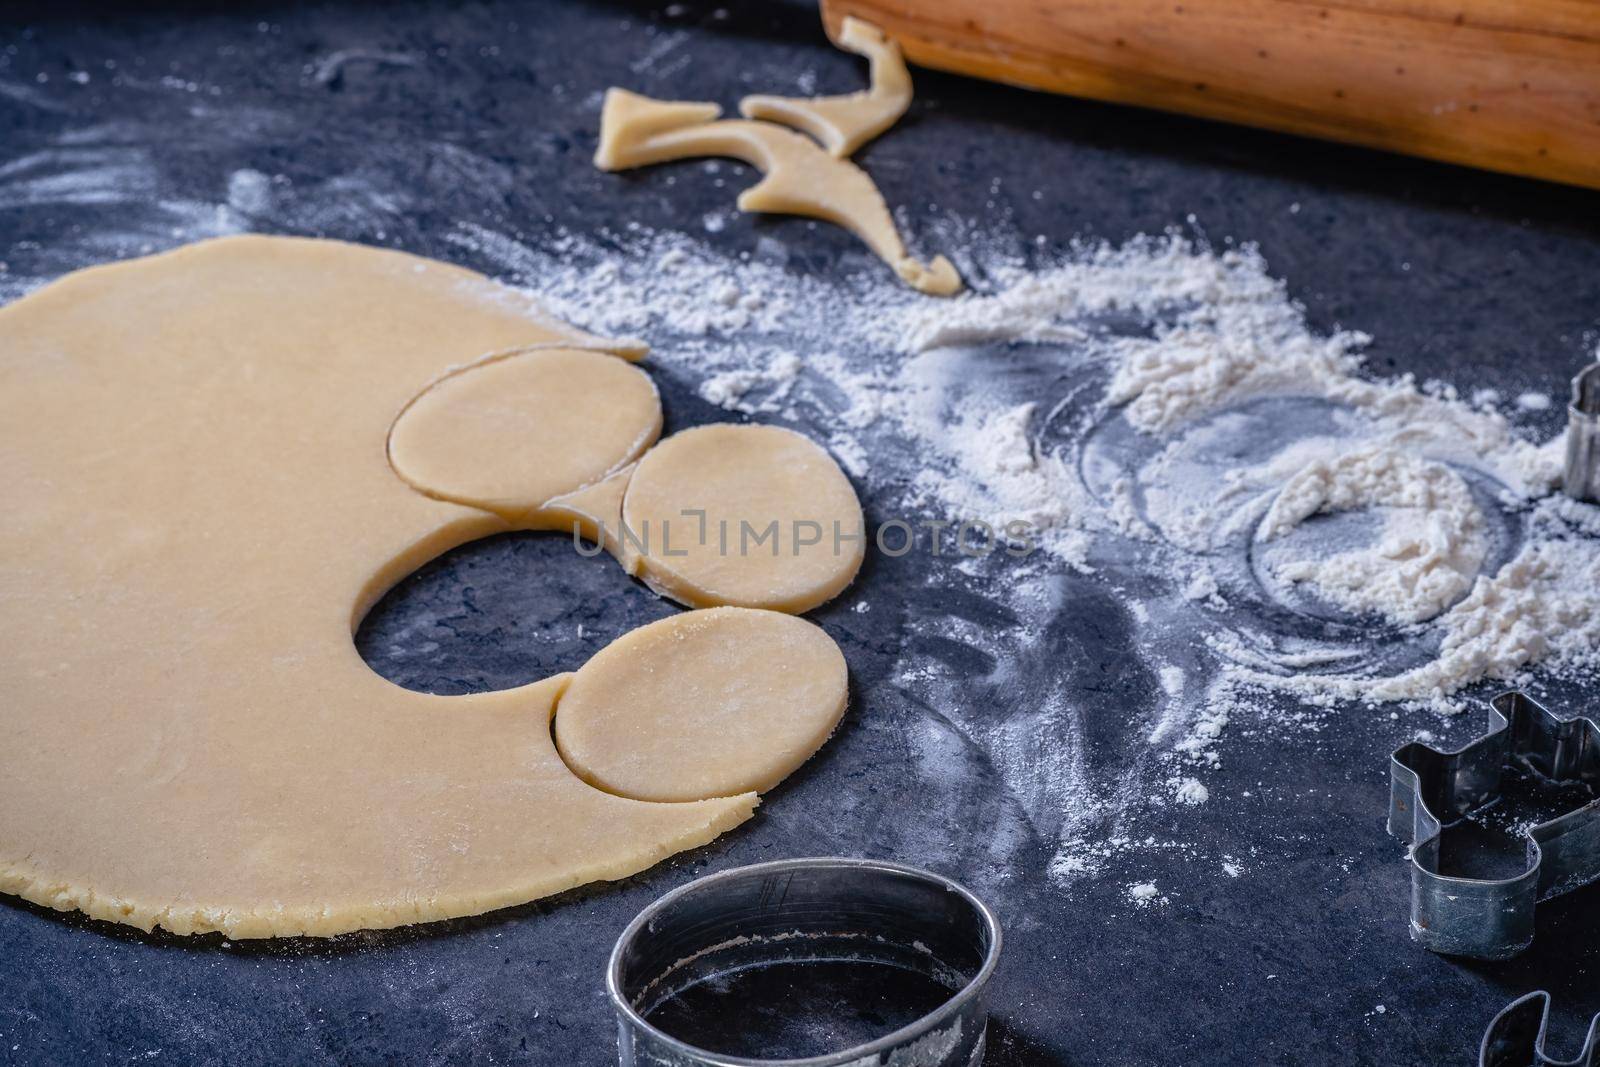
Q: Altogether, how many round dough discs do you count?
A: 3